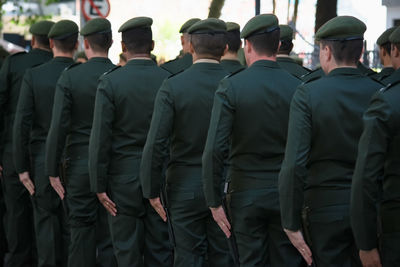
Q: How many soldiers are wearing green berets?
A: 12